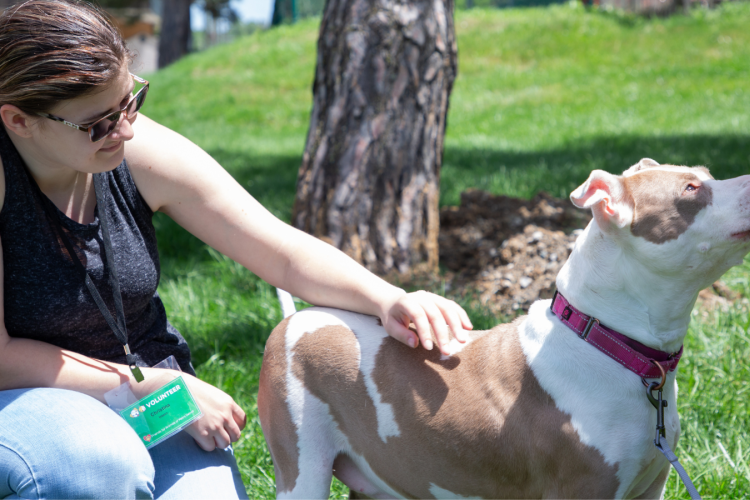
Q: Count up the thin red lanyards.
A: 0